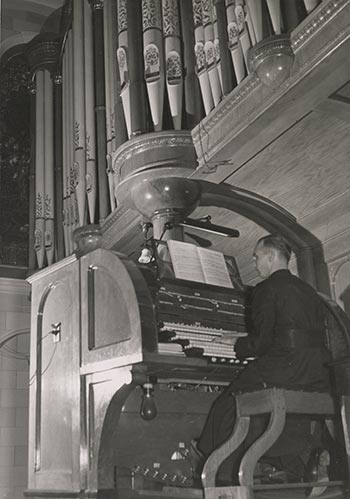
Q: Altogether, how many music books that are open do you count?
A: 1